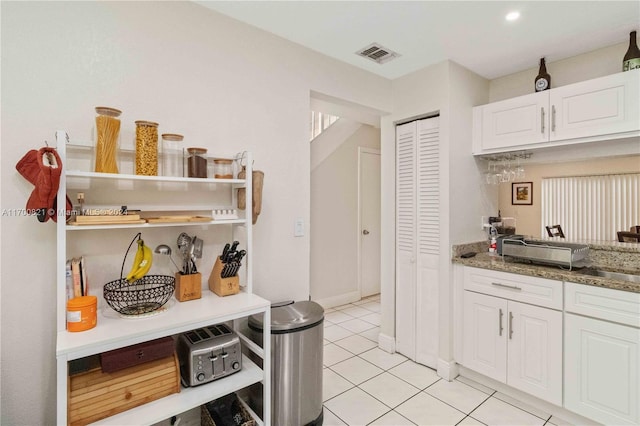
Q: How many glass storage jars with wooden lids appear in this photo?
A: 5